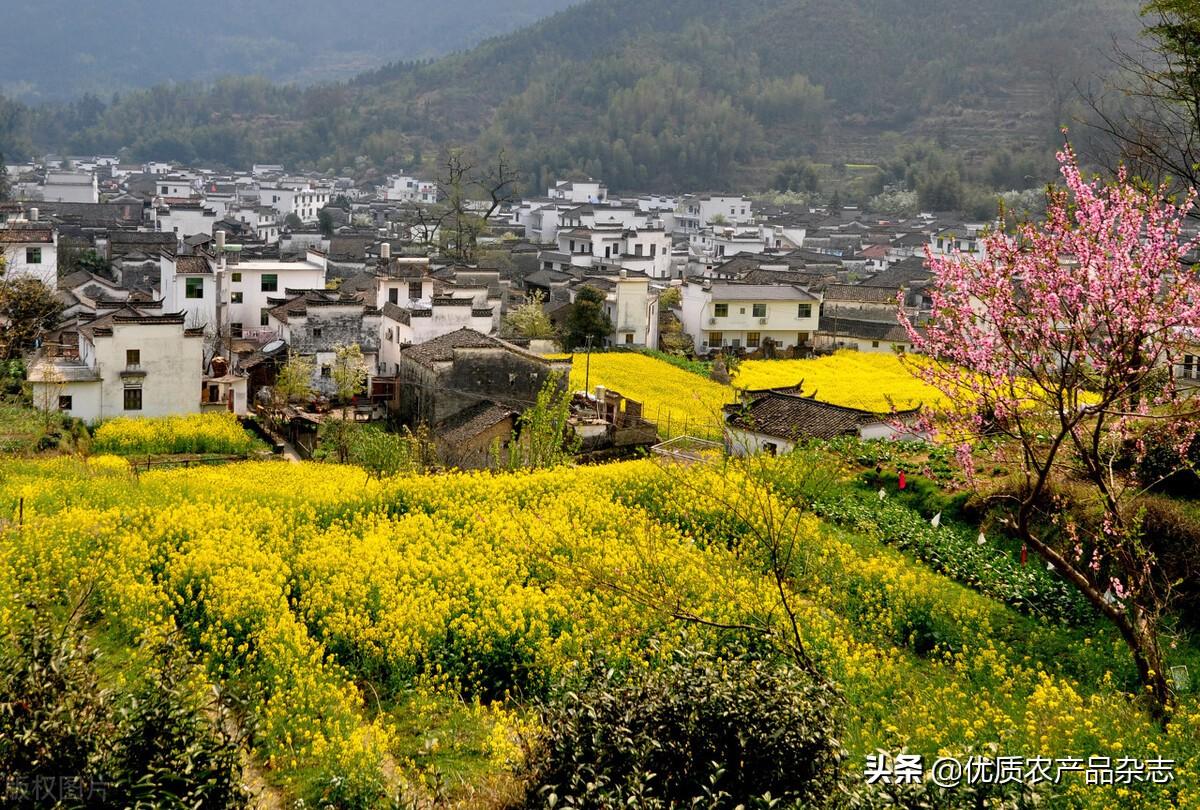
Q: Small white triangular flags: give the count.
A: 5